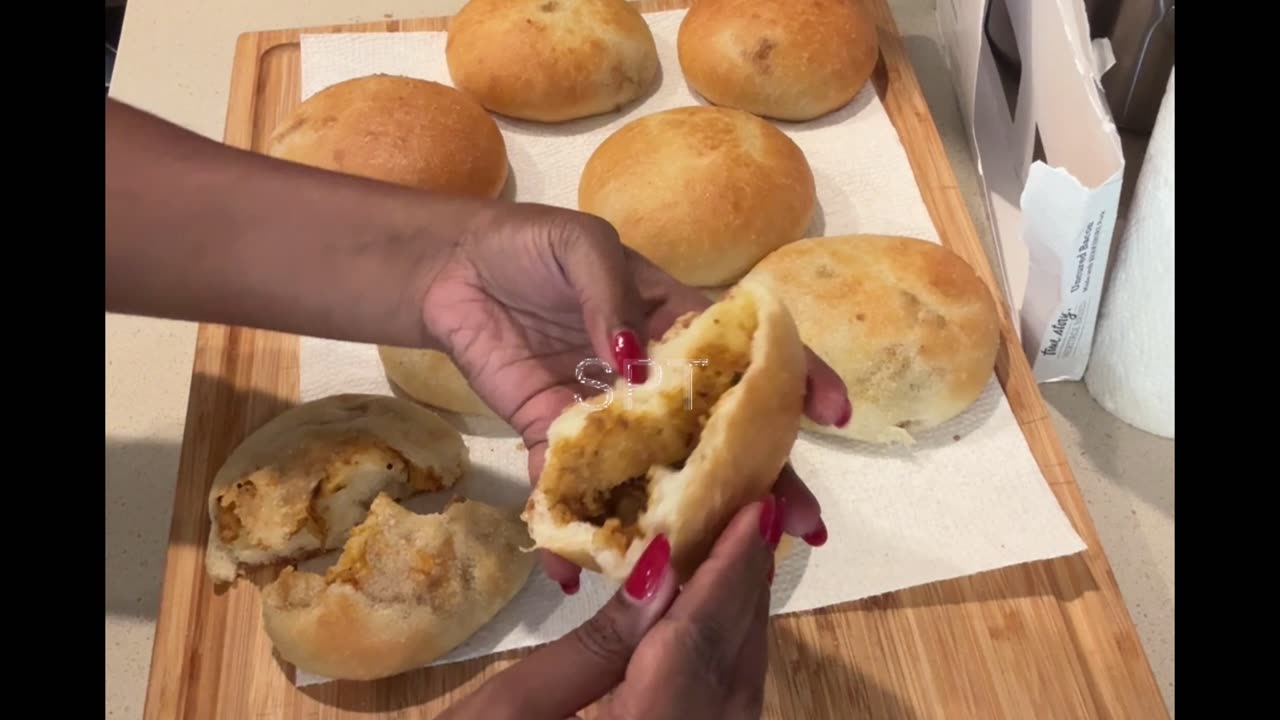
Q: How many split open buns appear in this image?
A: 2